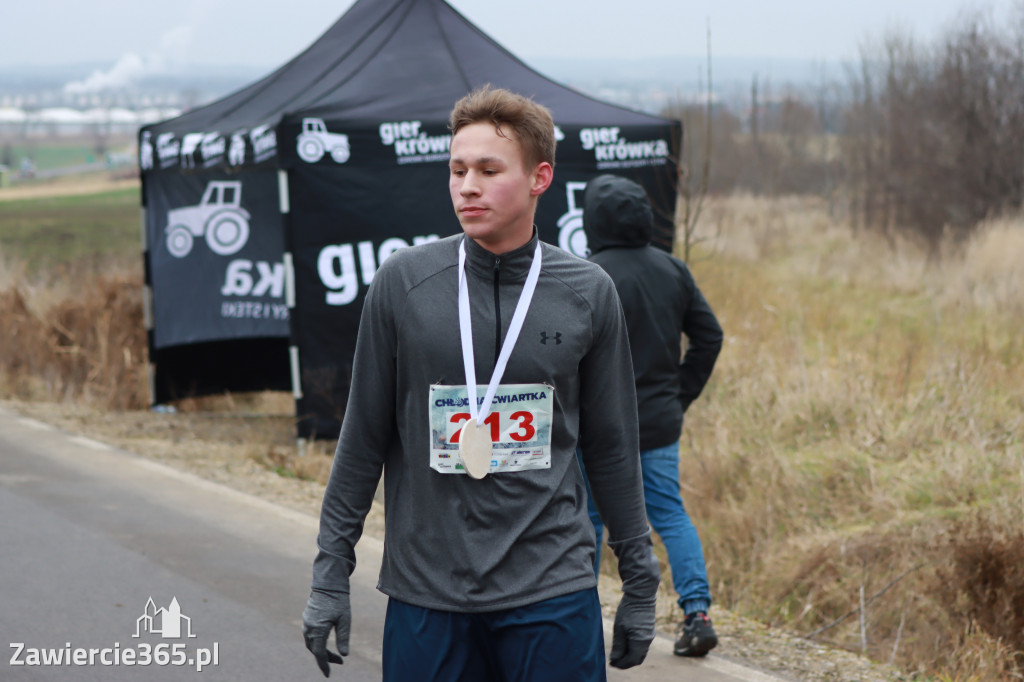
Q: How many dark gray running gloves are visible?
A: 2